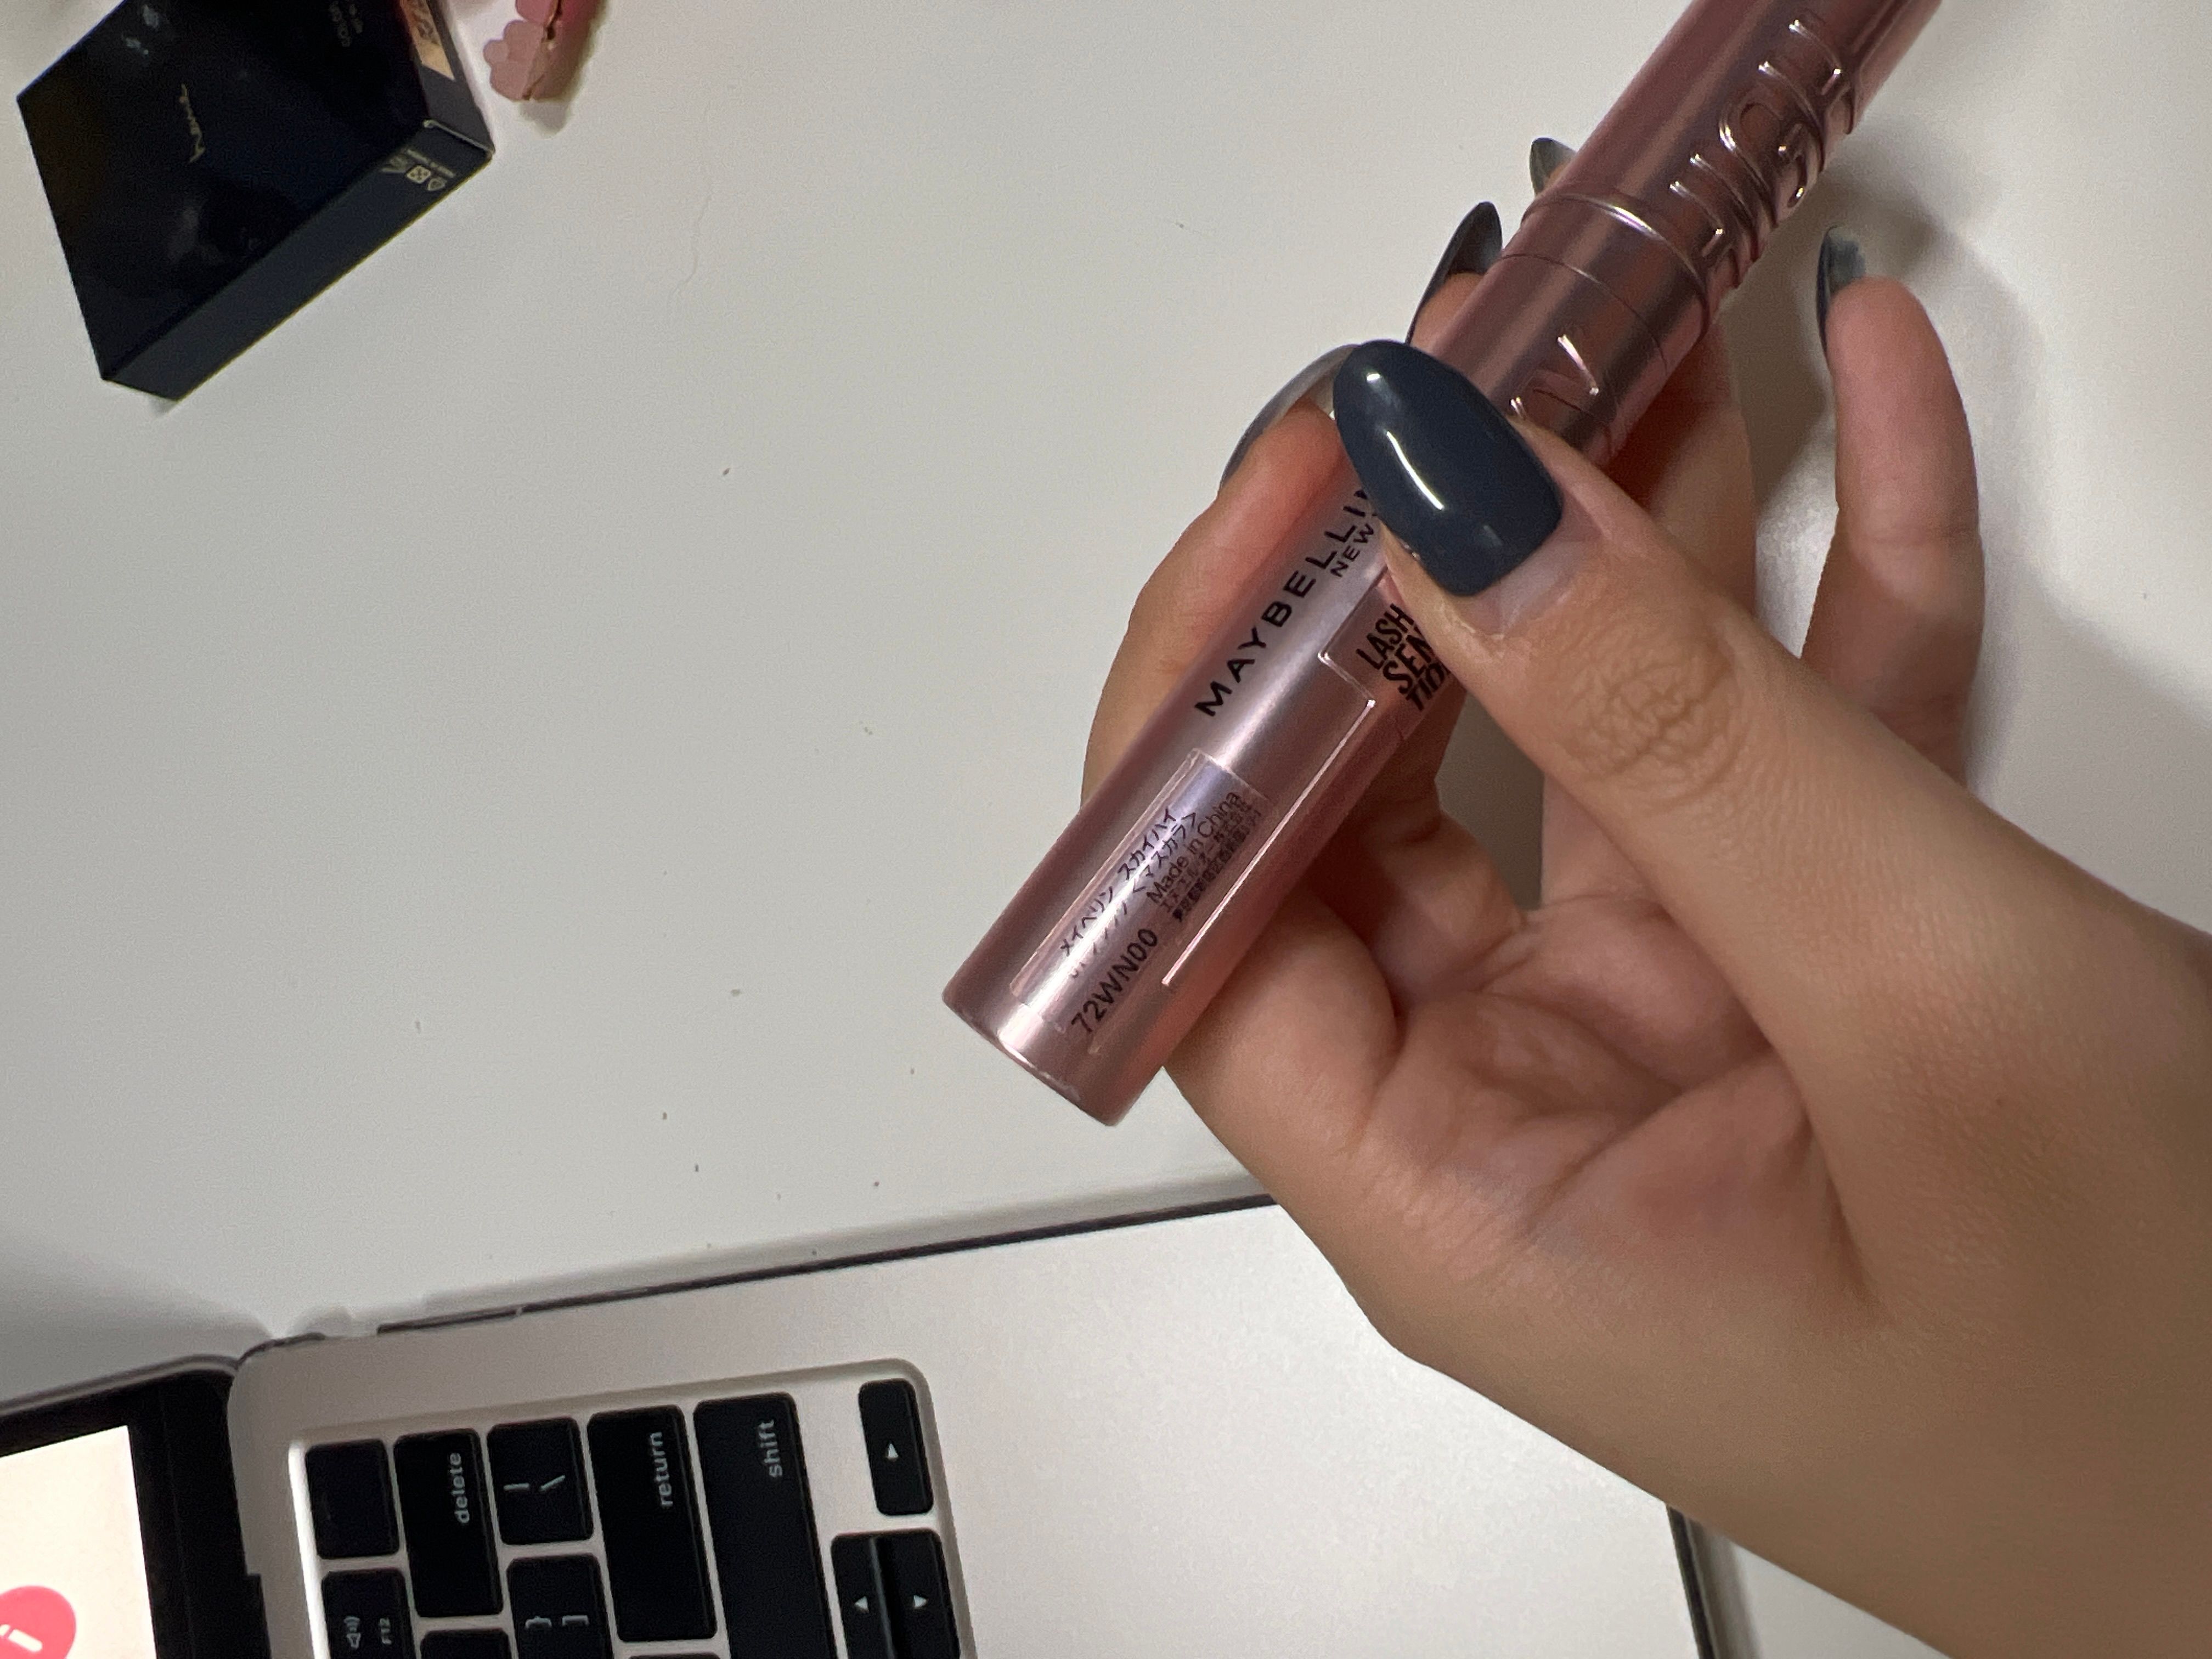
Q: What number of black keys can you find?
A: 12